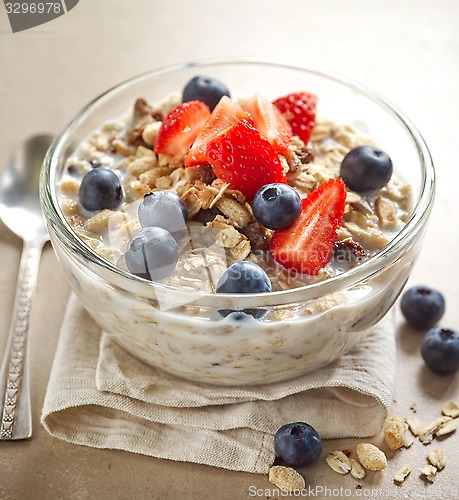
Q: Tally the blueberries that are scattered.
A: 3